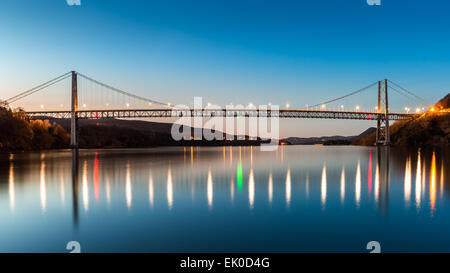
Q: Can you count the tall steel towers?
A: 2